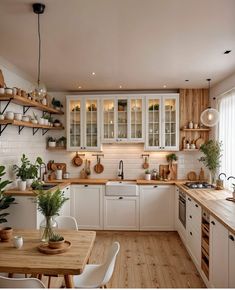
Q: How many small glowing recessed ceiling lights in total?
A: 4